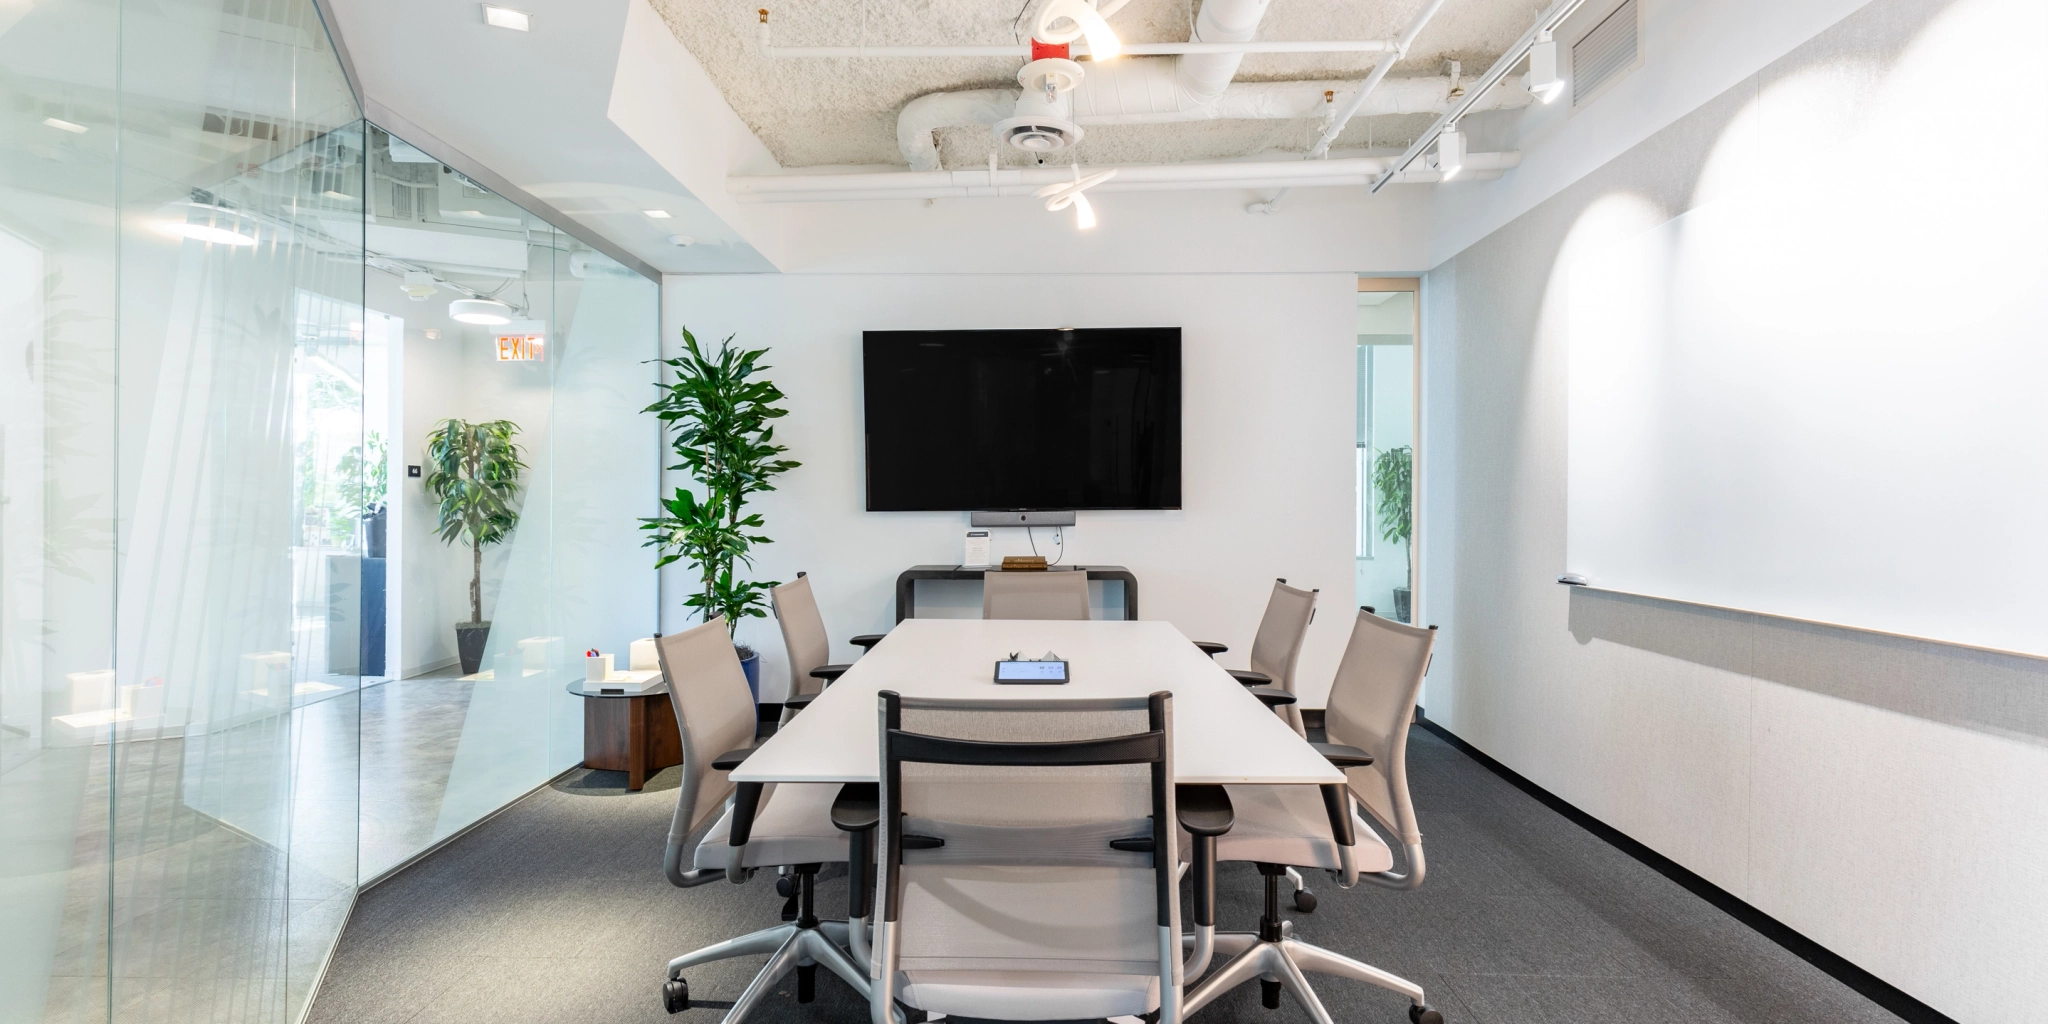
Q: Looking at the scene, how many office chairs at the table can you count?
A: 6